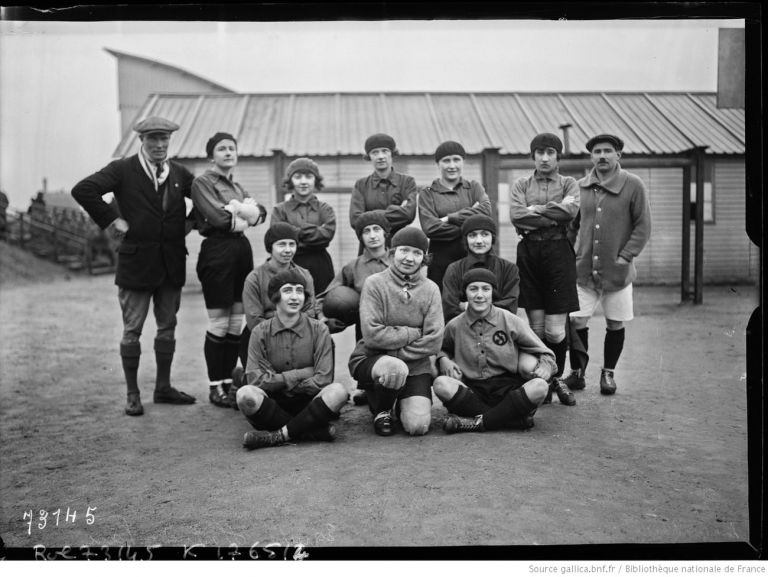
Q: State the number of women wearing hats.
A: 11